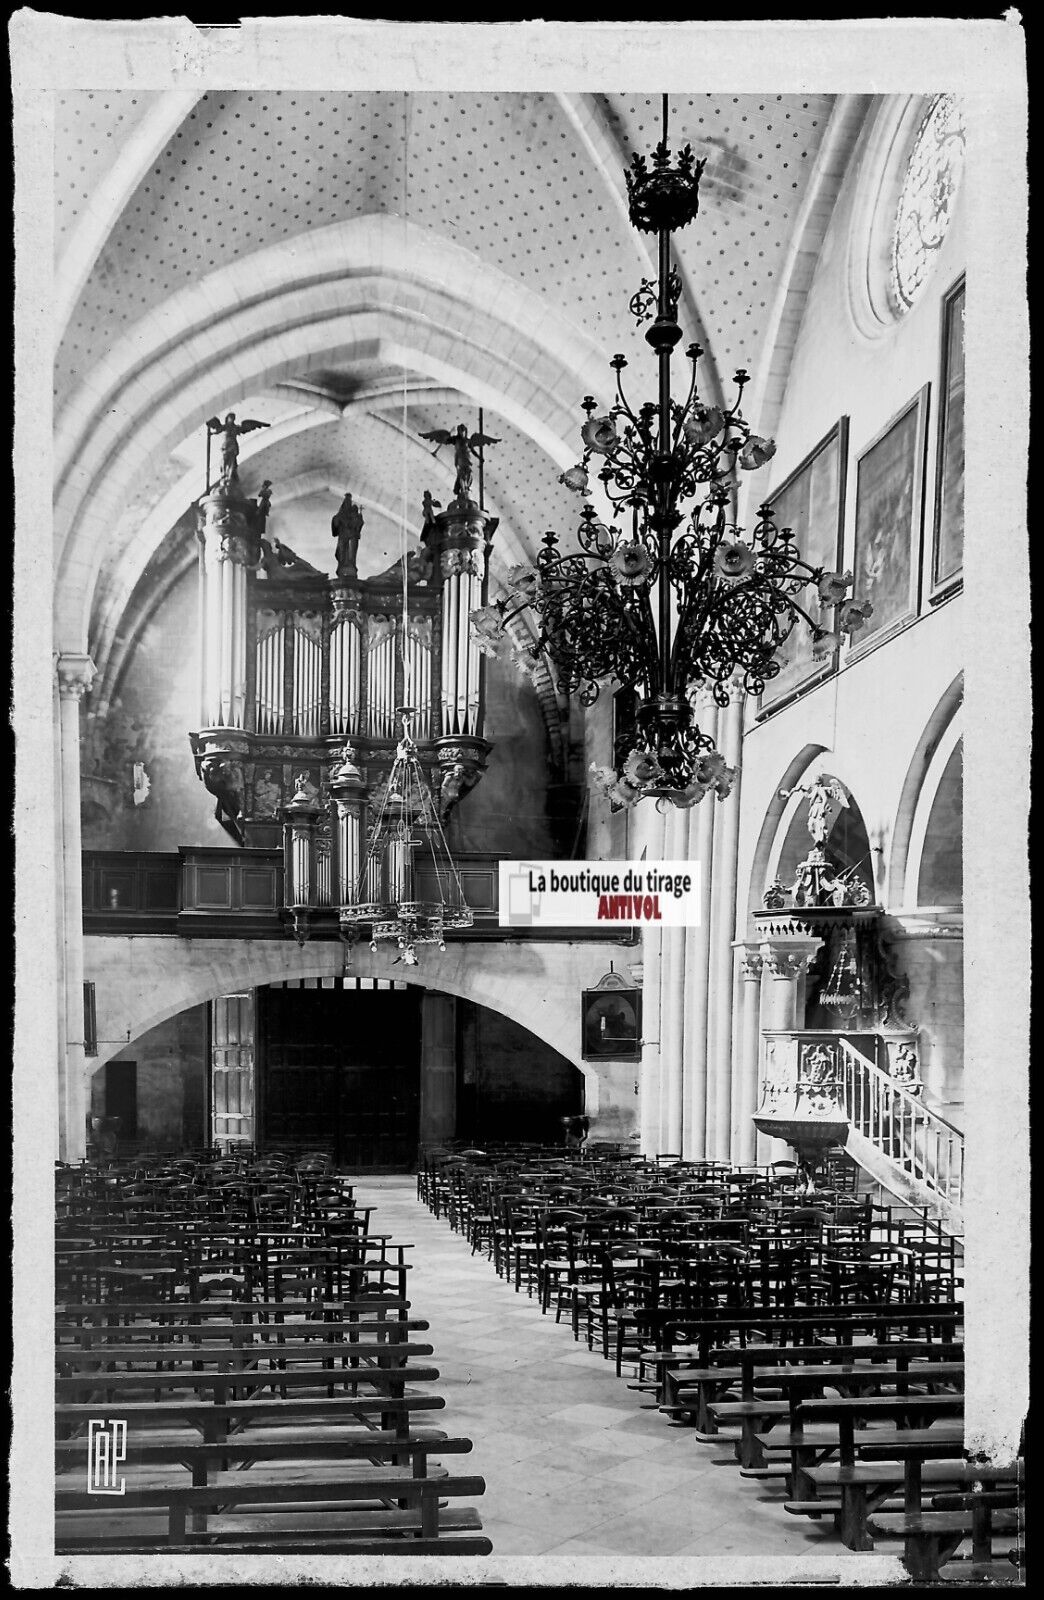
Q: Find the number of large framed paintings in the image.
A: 3